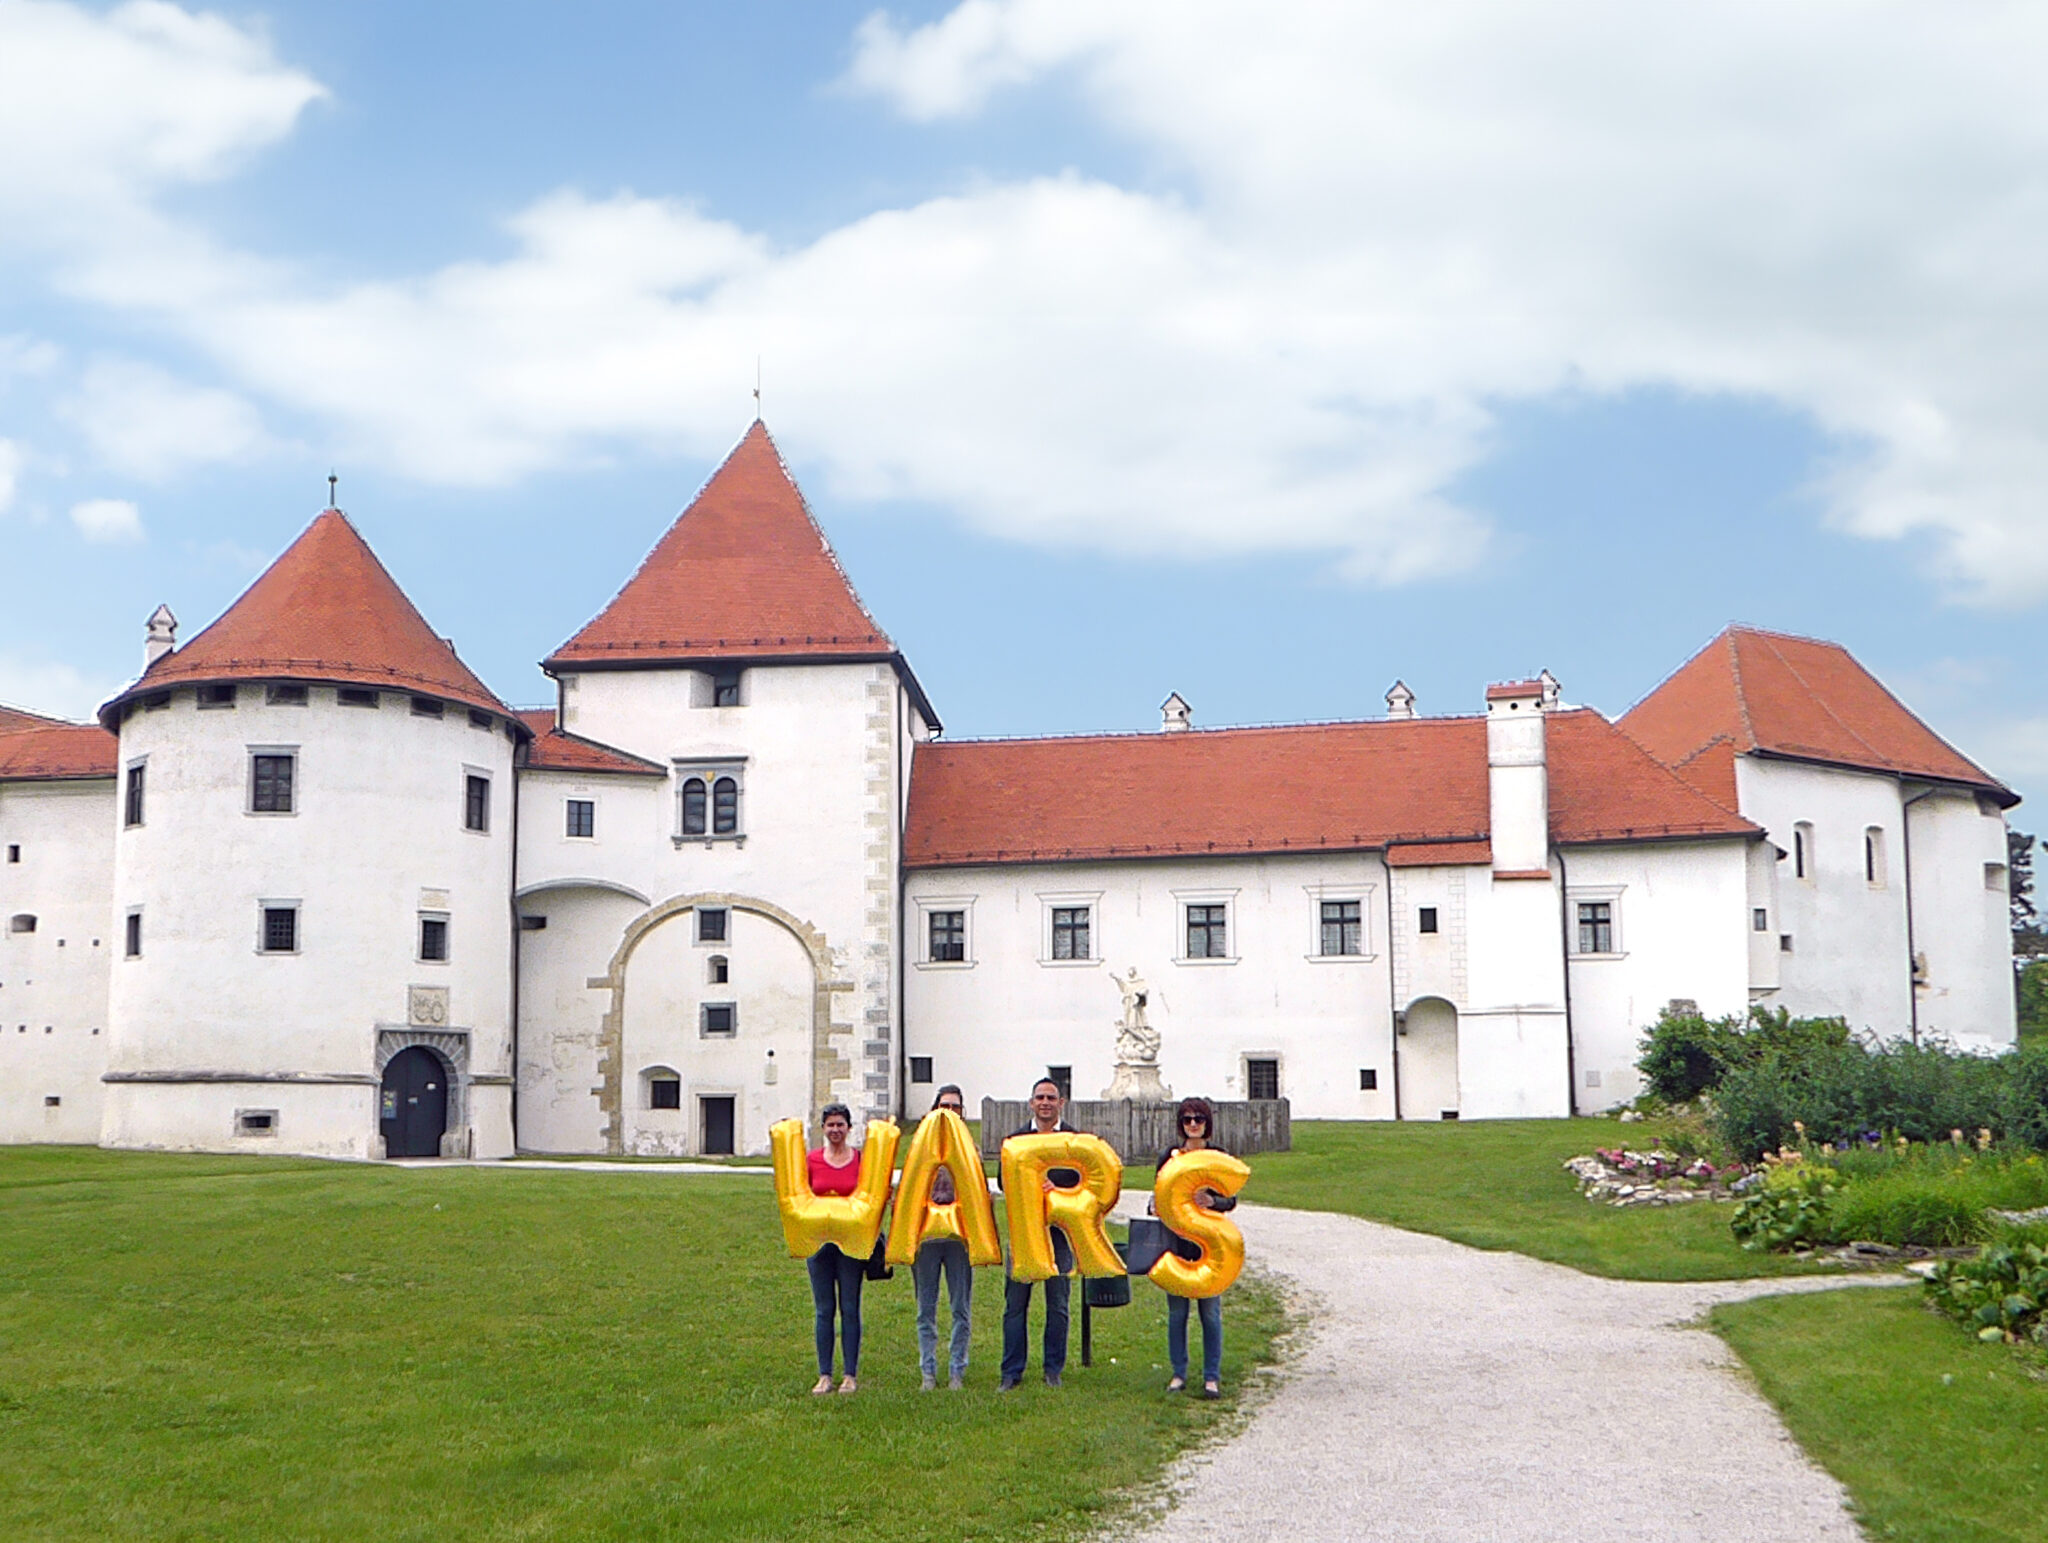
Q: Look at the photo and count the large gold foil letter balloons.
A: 4